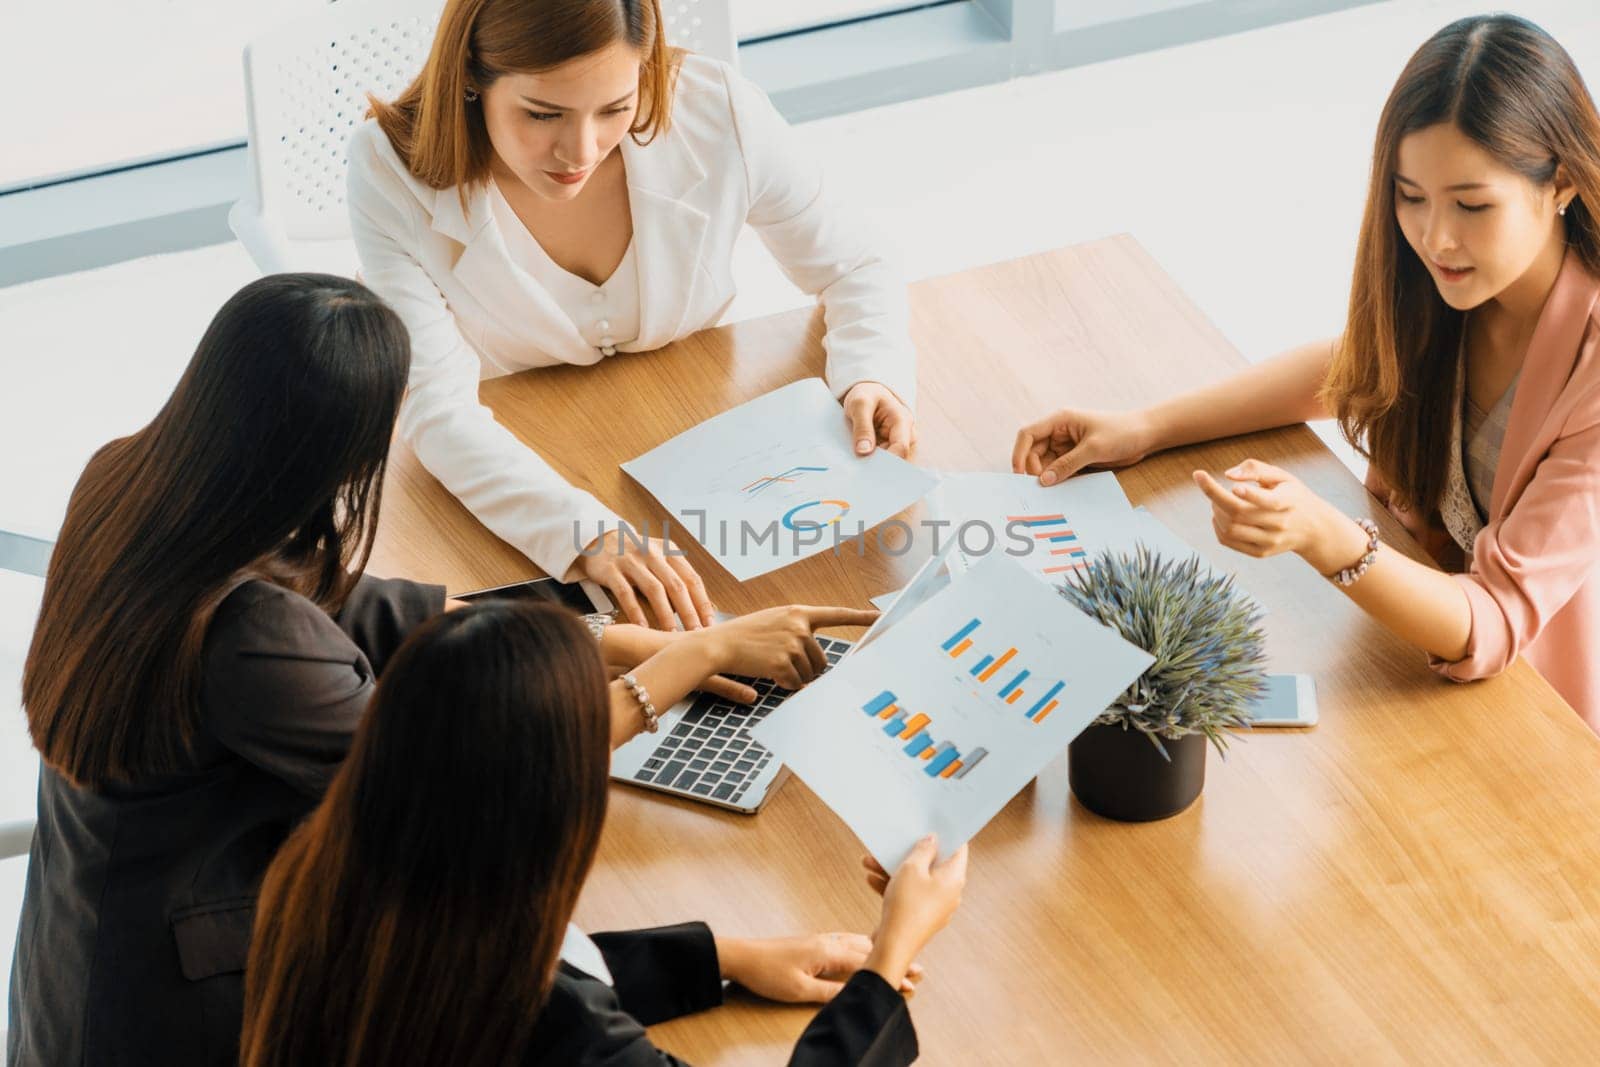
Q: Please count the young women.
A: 4